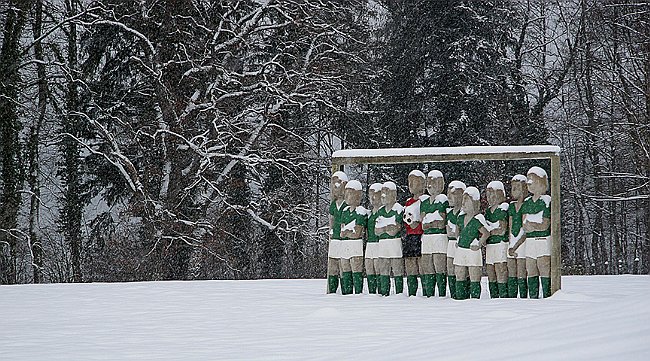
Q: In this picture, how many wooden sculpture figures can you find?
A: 11